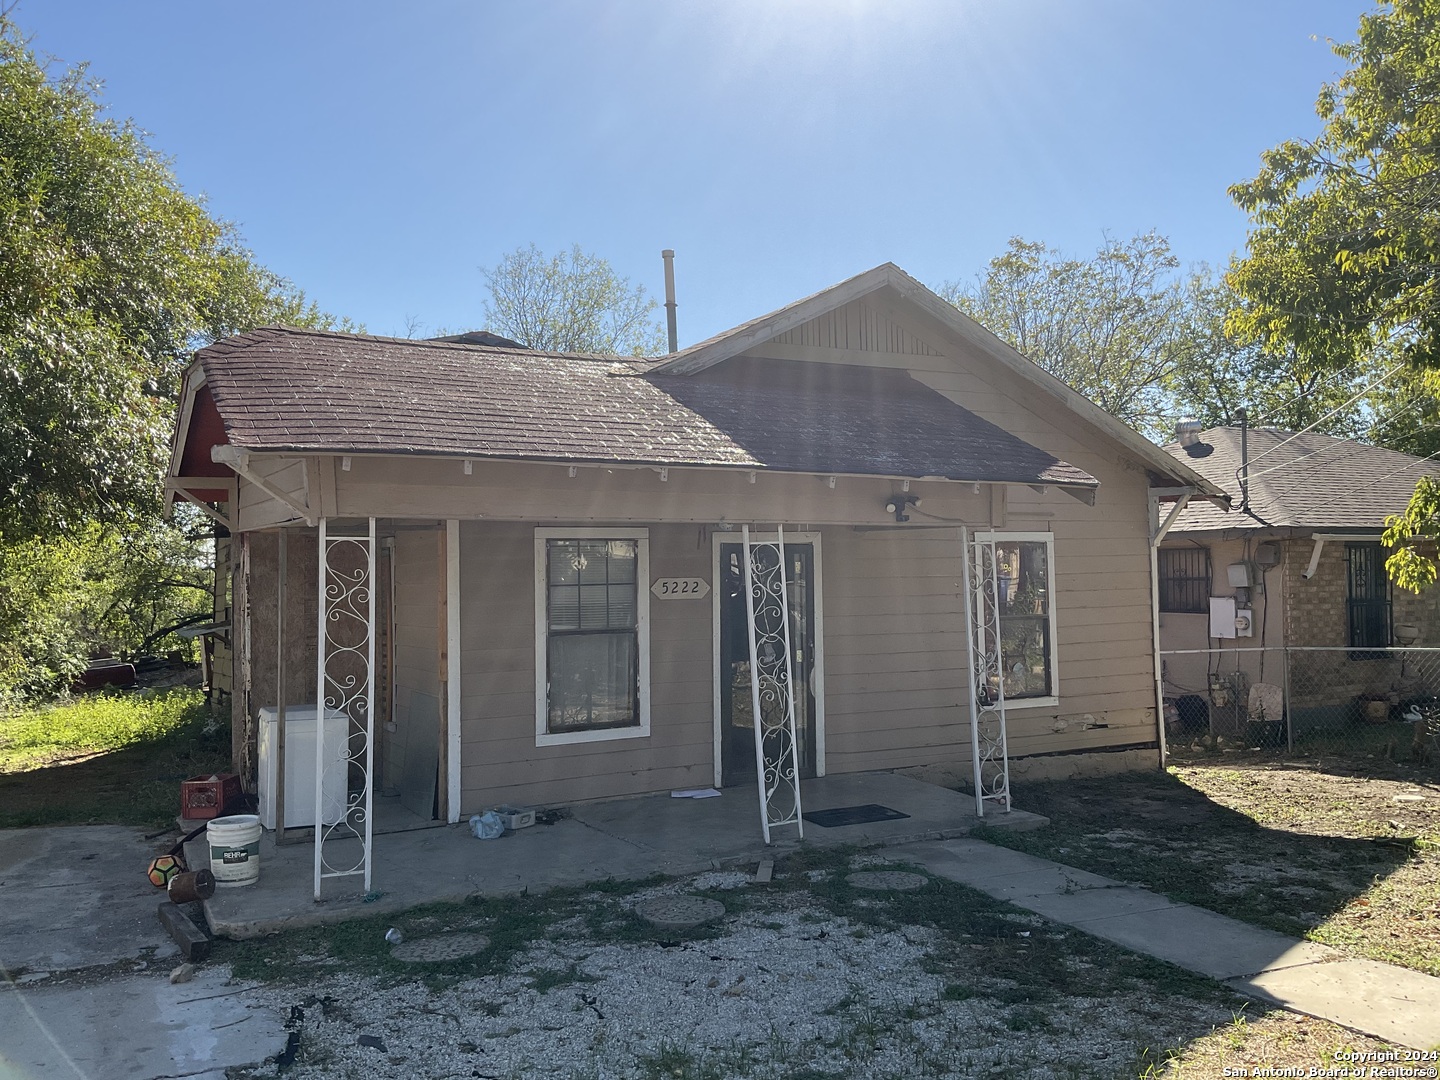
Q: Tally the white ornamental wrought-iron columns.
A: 3